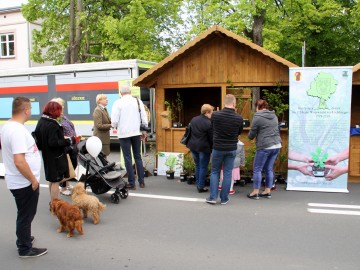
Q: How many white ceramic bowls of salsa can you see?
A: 0